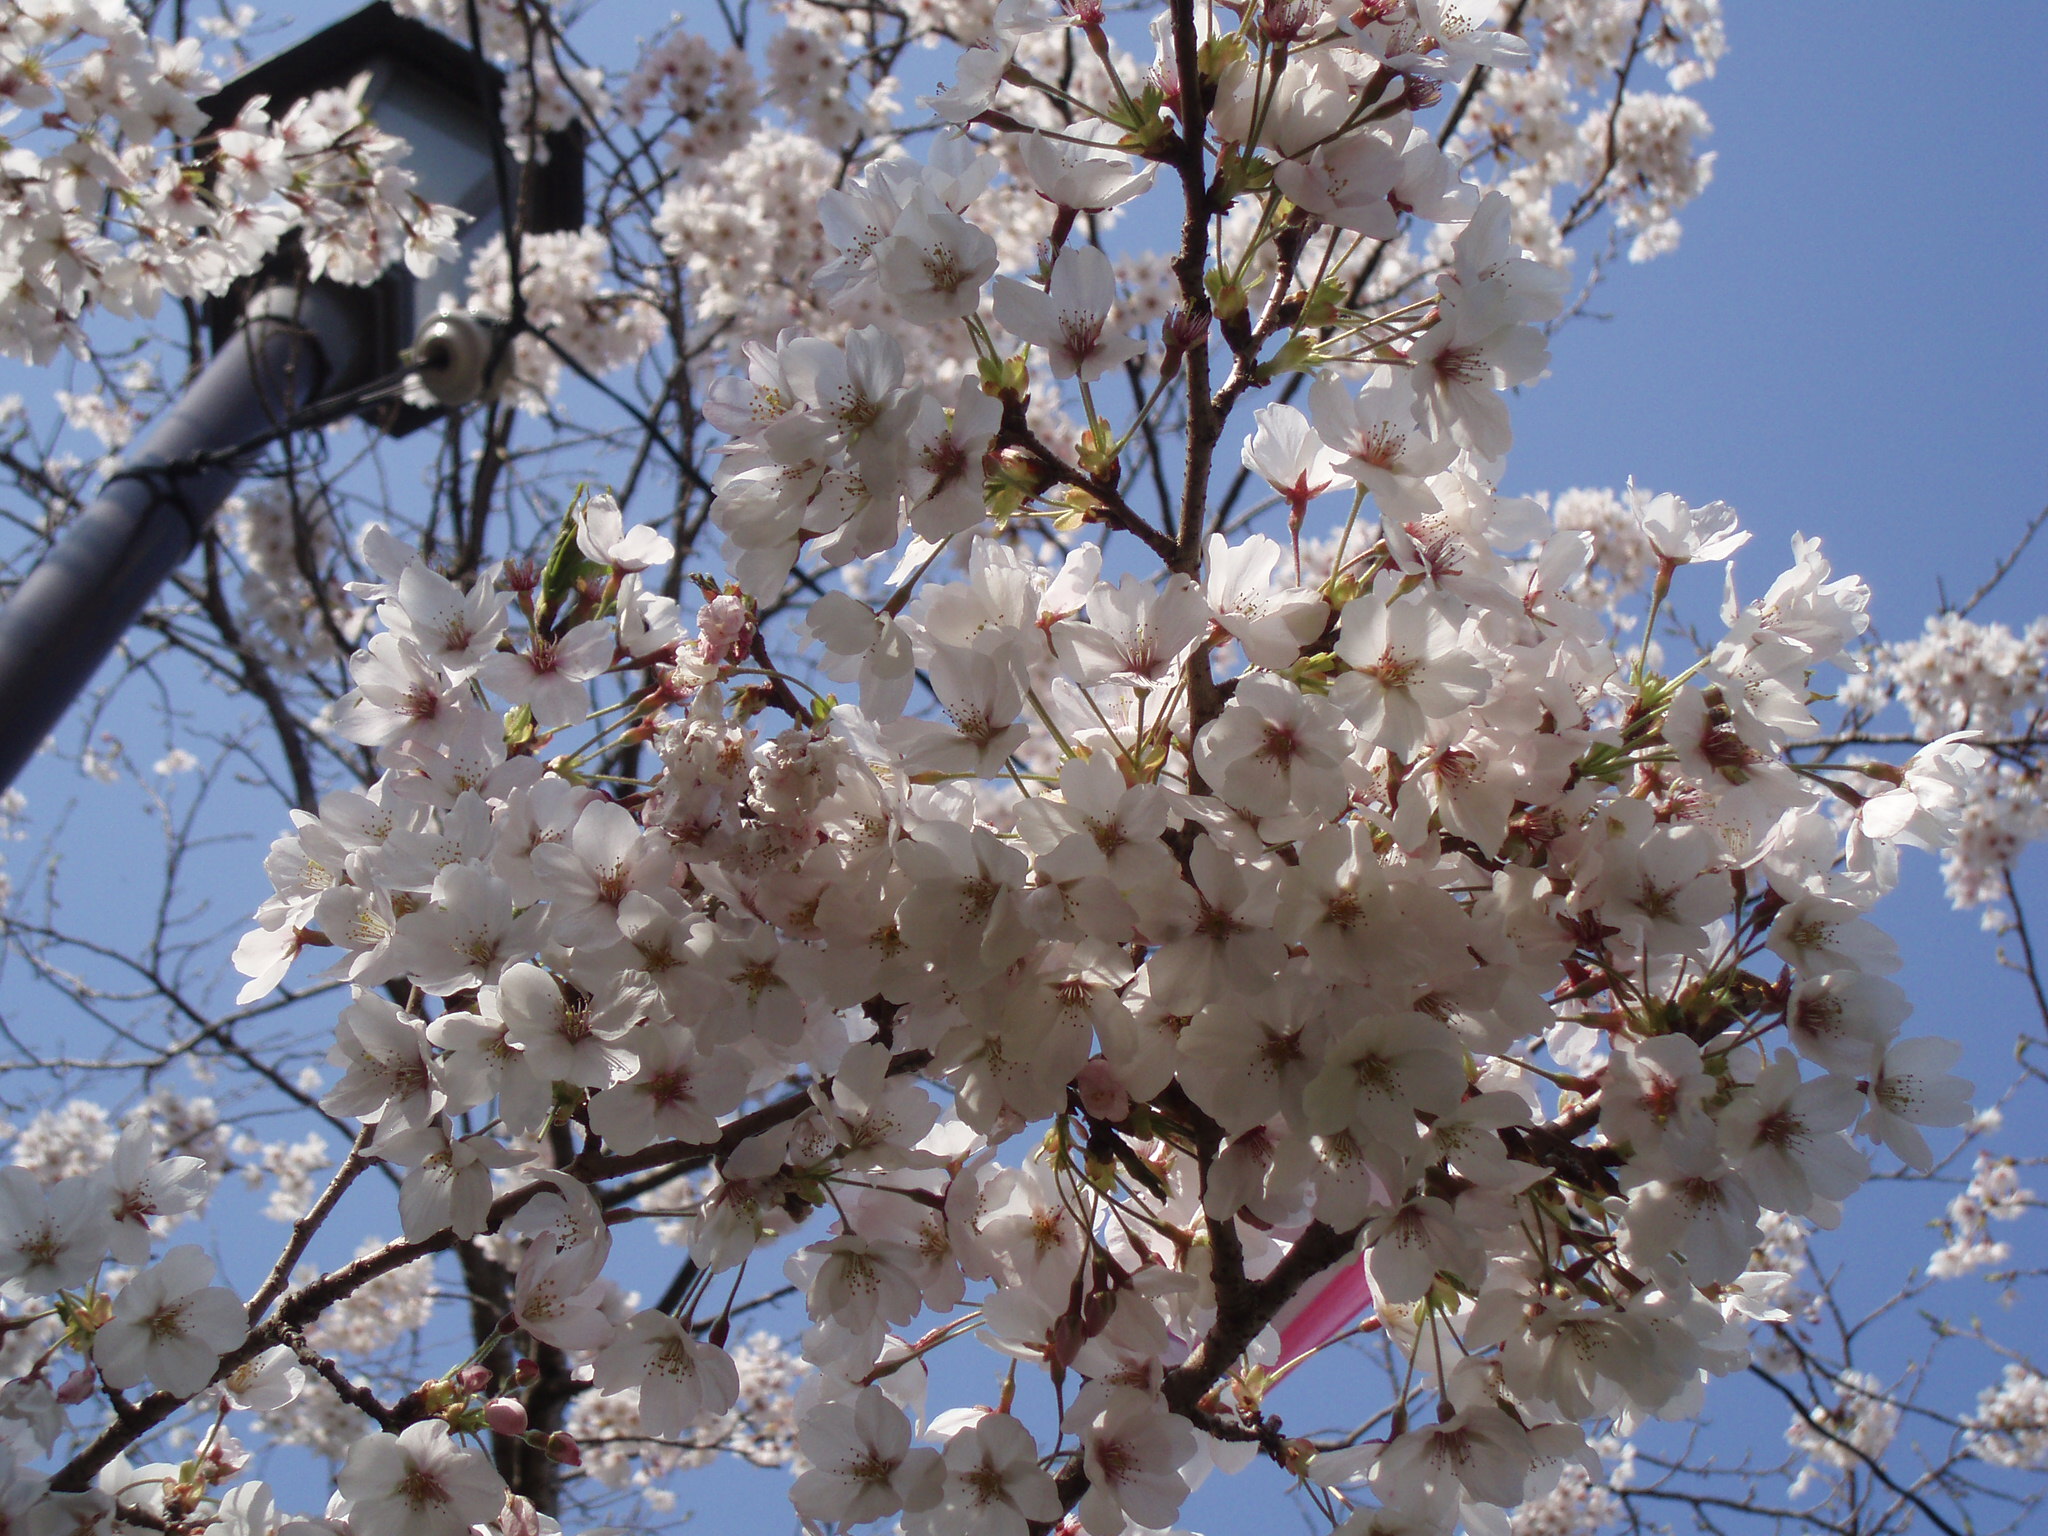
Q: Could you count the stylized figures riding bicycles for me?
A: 0